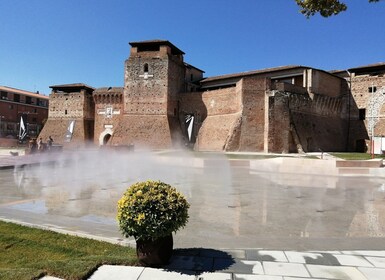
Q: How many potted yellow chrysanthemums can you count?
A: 1